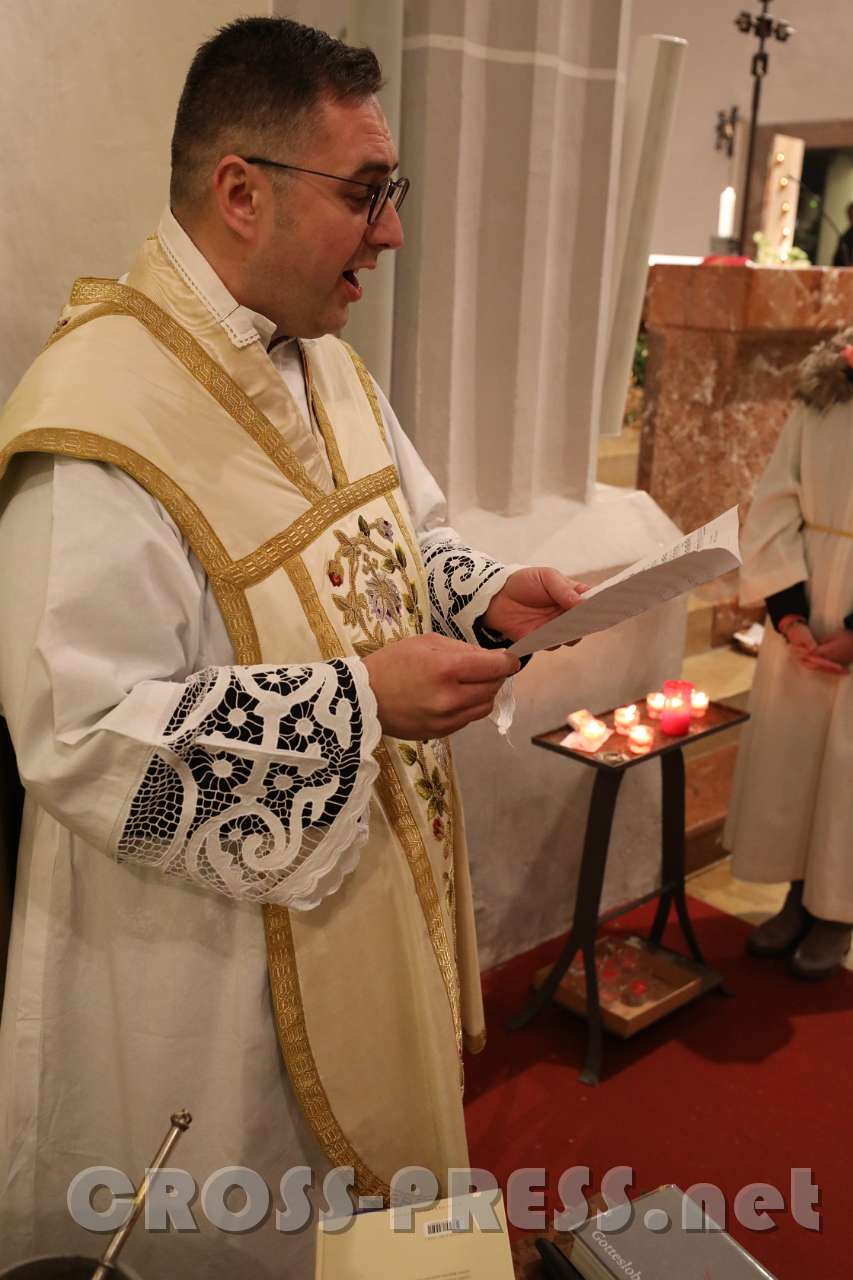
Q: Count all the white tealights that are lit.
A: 5